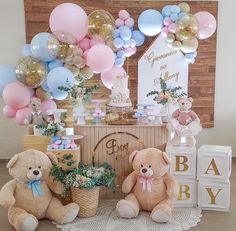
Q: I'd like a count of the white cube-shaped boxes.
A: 4